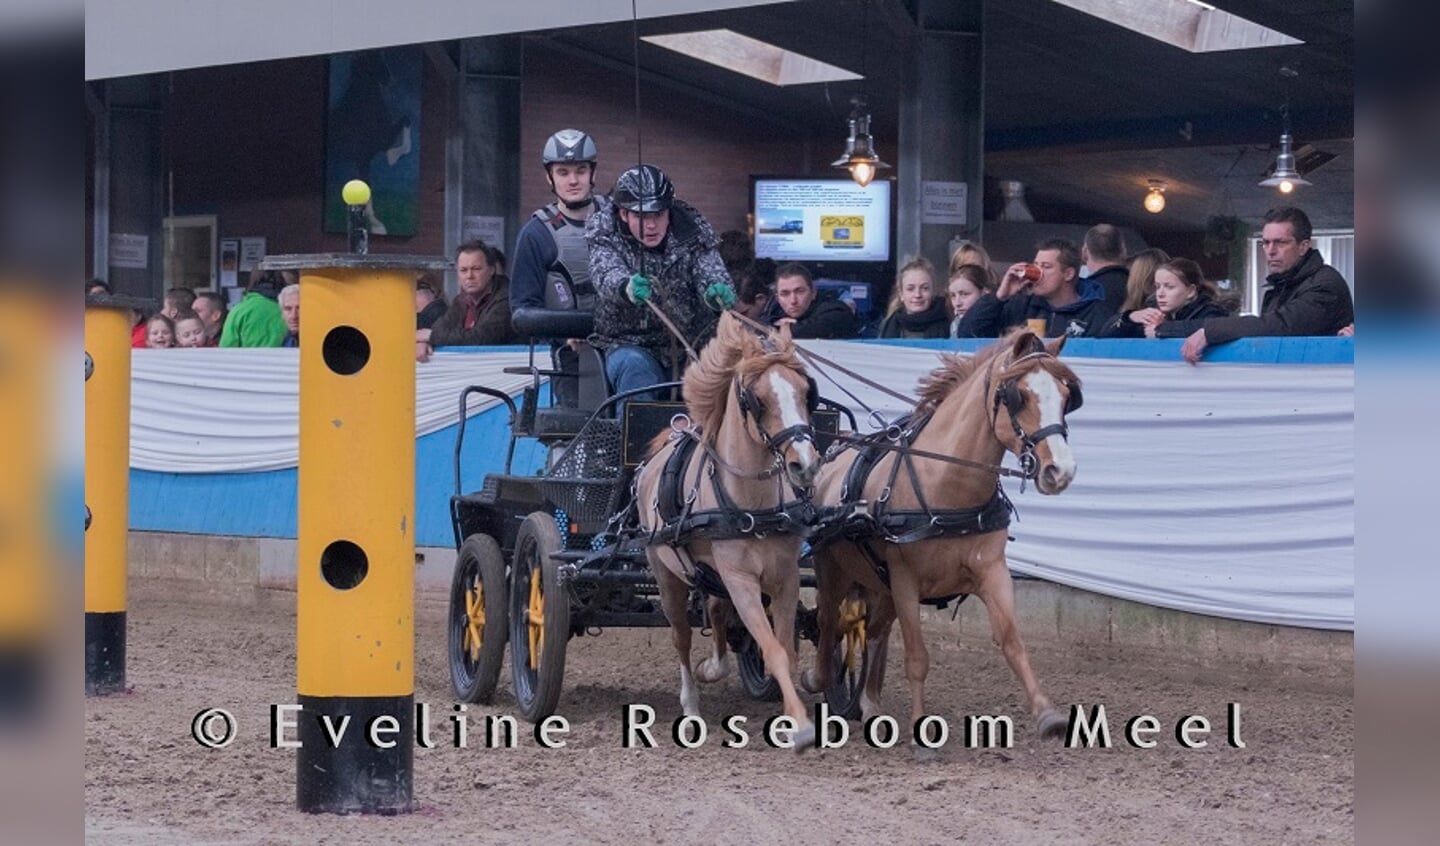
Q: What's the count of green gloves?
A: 2